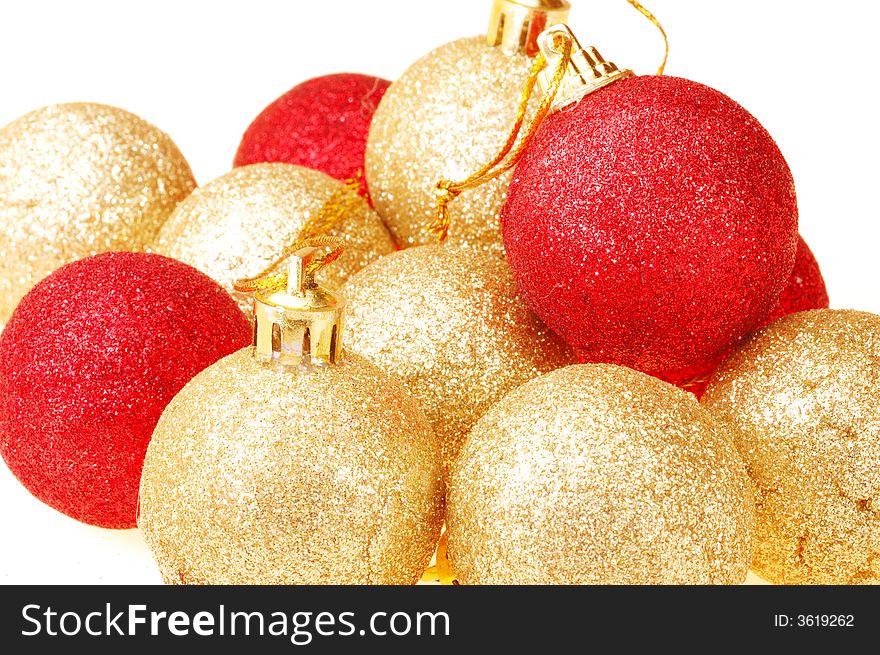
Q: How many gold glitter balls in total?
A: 7